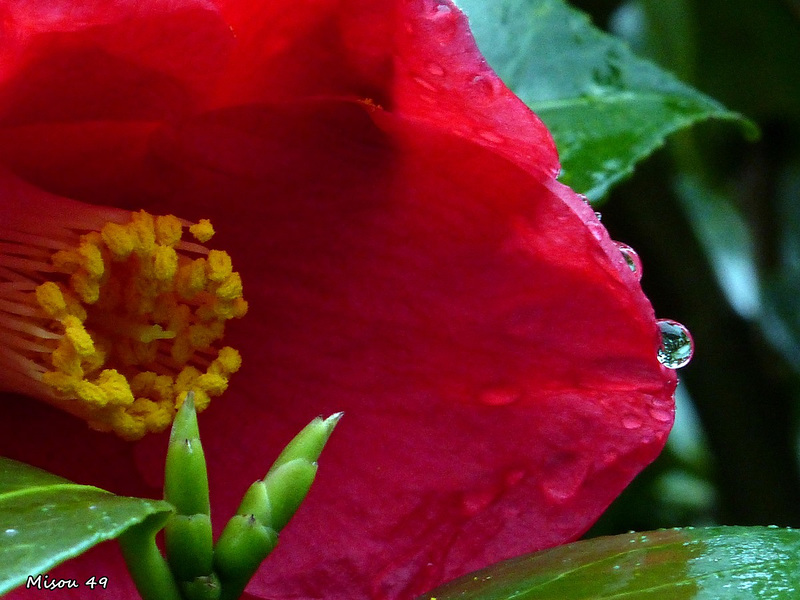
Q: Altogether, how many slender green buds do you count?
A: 2